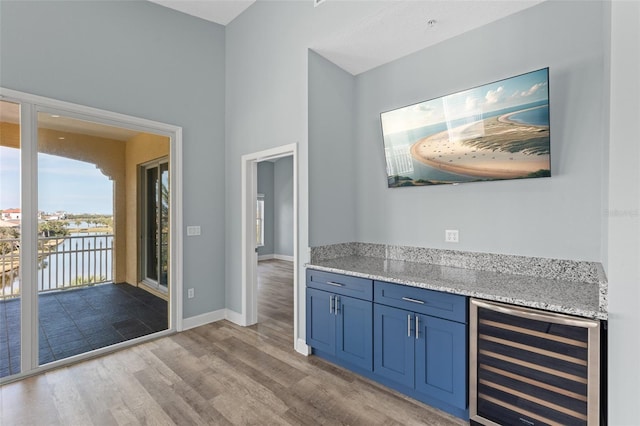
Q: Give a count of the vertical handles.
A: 4